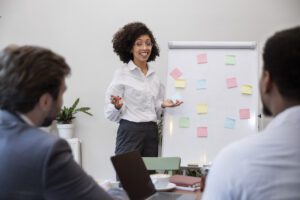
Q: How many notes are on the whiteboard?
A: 12